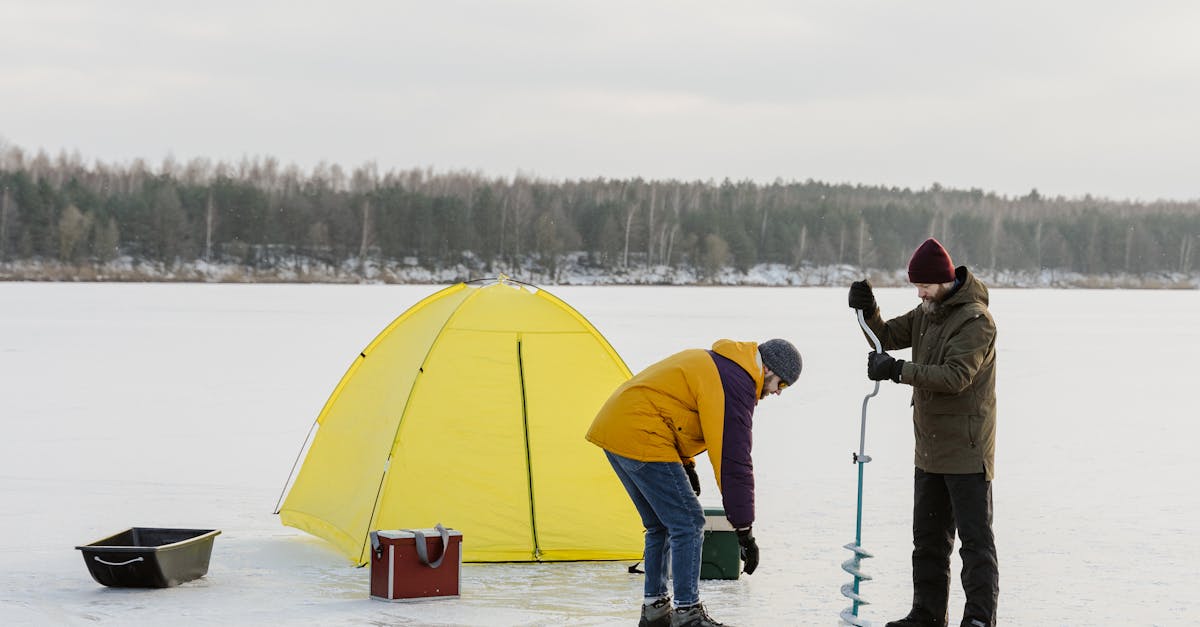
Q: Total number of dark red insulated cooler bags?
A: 1